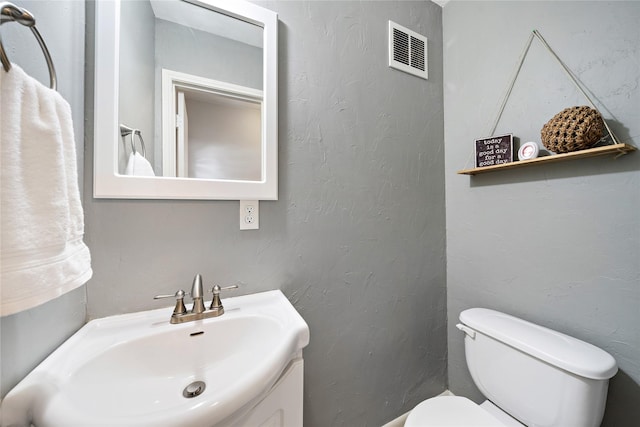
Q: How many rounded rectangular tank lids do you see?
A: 1